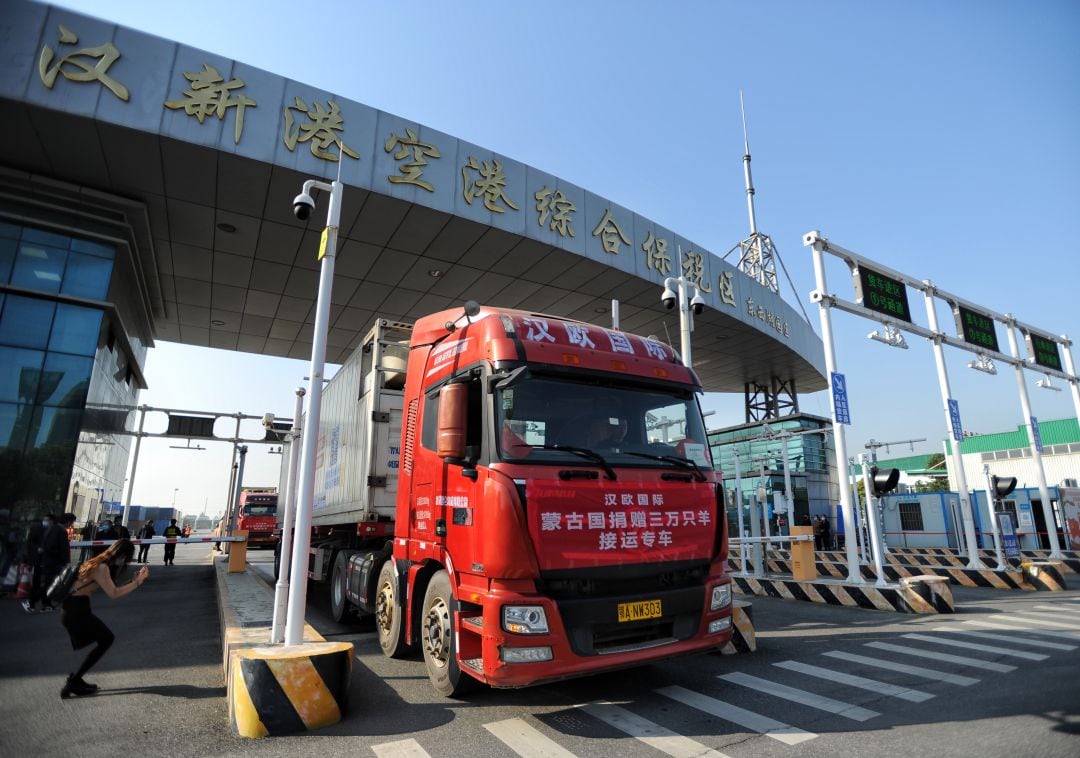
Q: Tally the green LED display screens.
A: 3